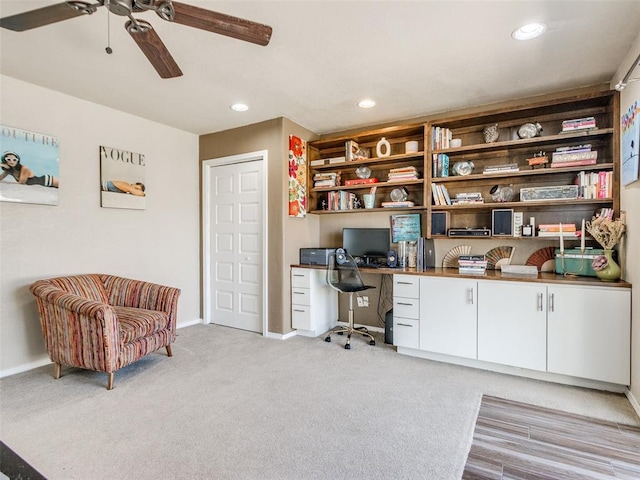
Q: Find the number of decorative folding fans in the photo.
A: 3